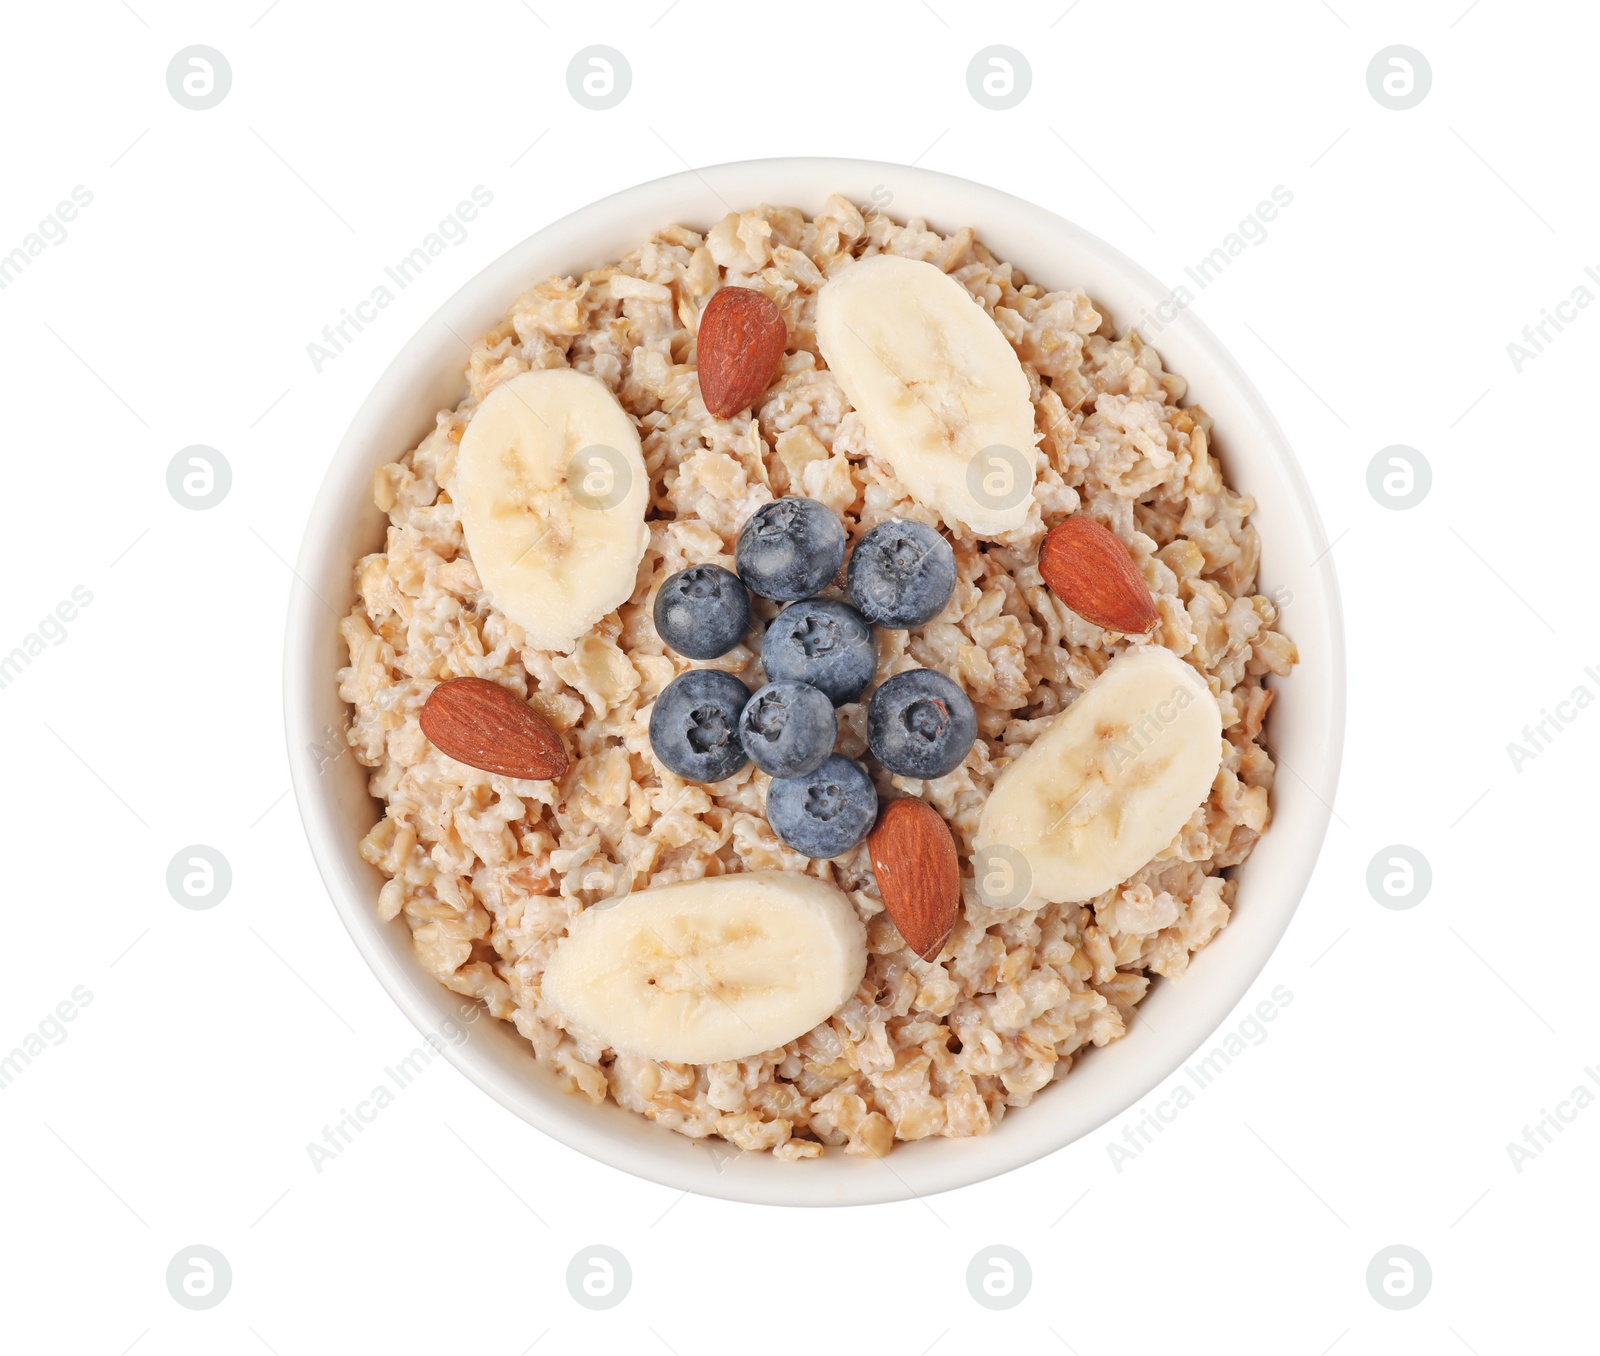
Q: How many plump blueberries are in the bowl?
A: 8